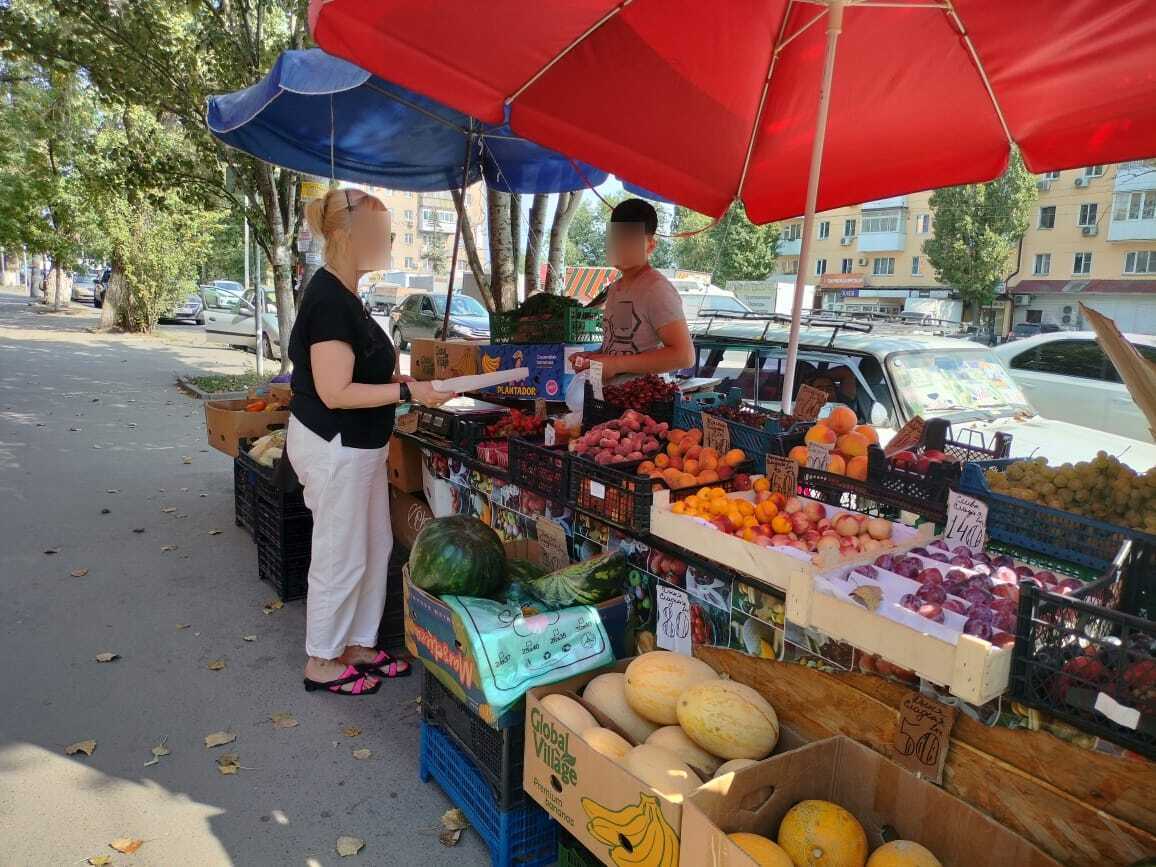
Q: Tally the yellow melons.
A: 11